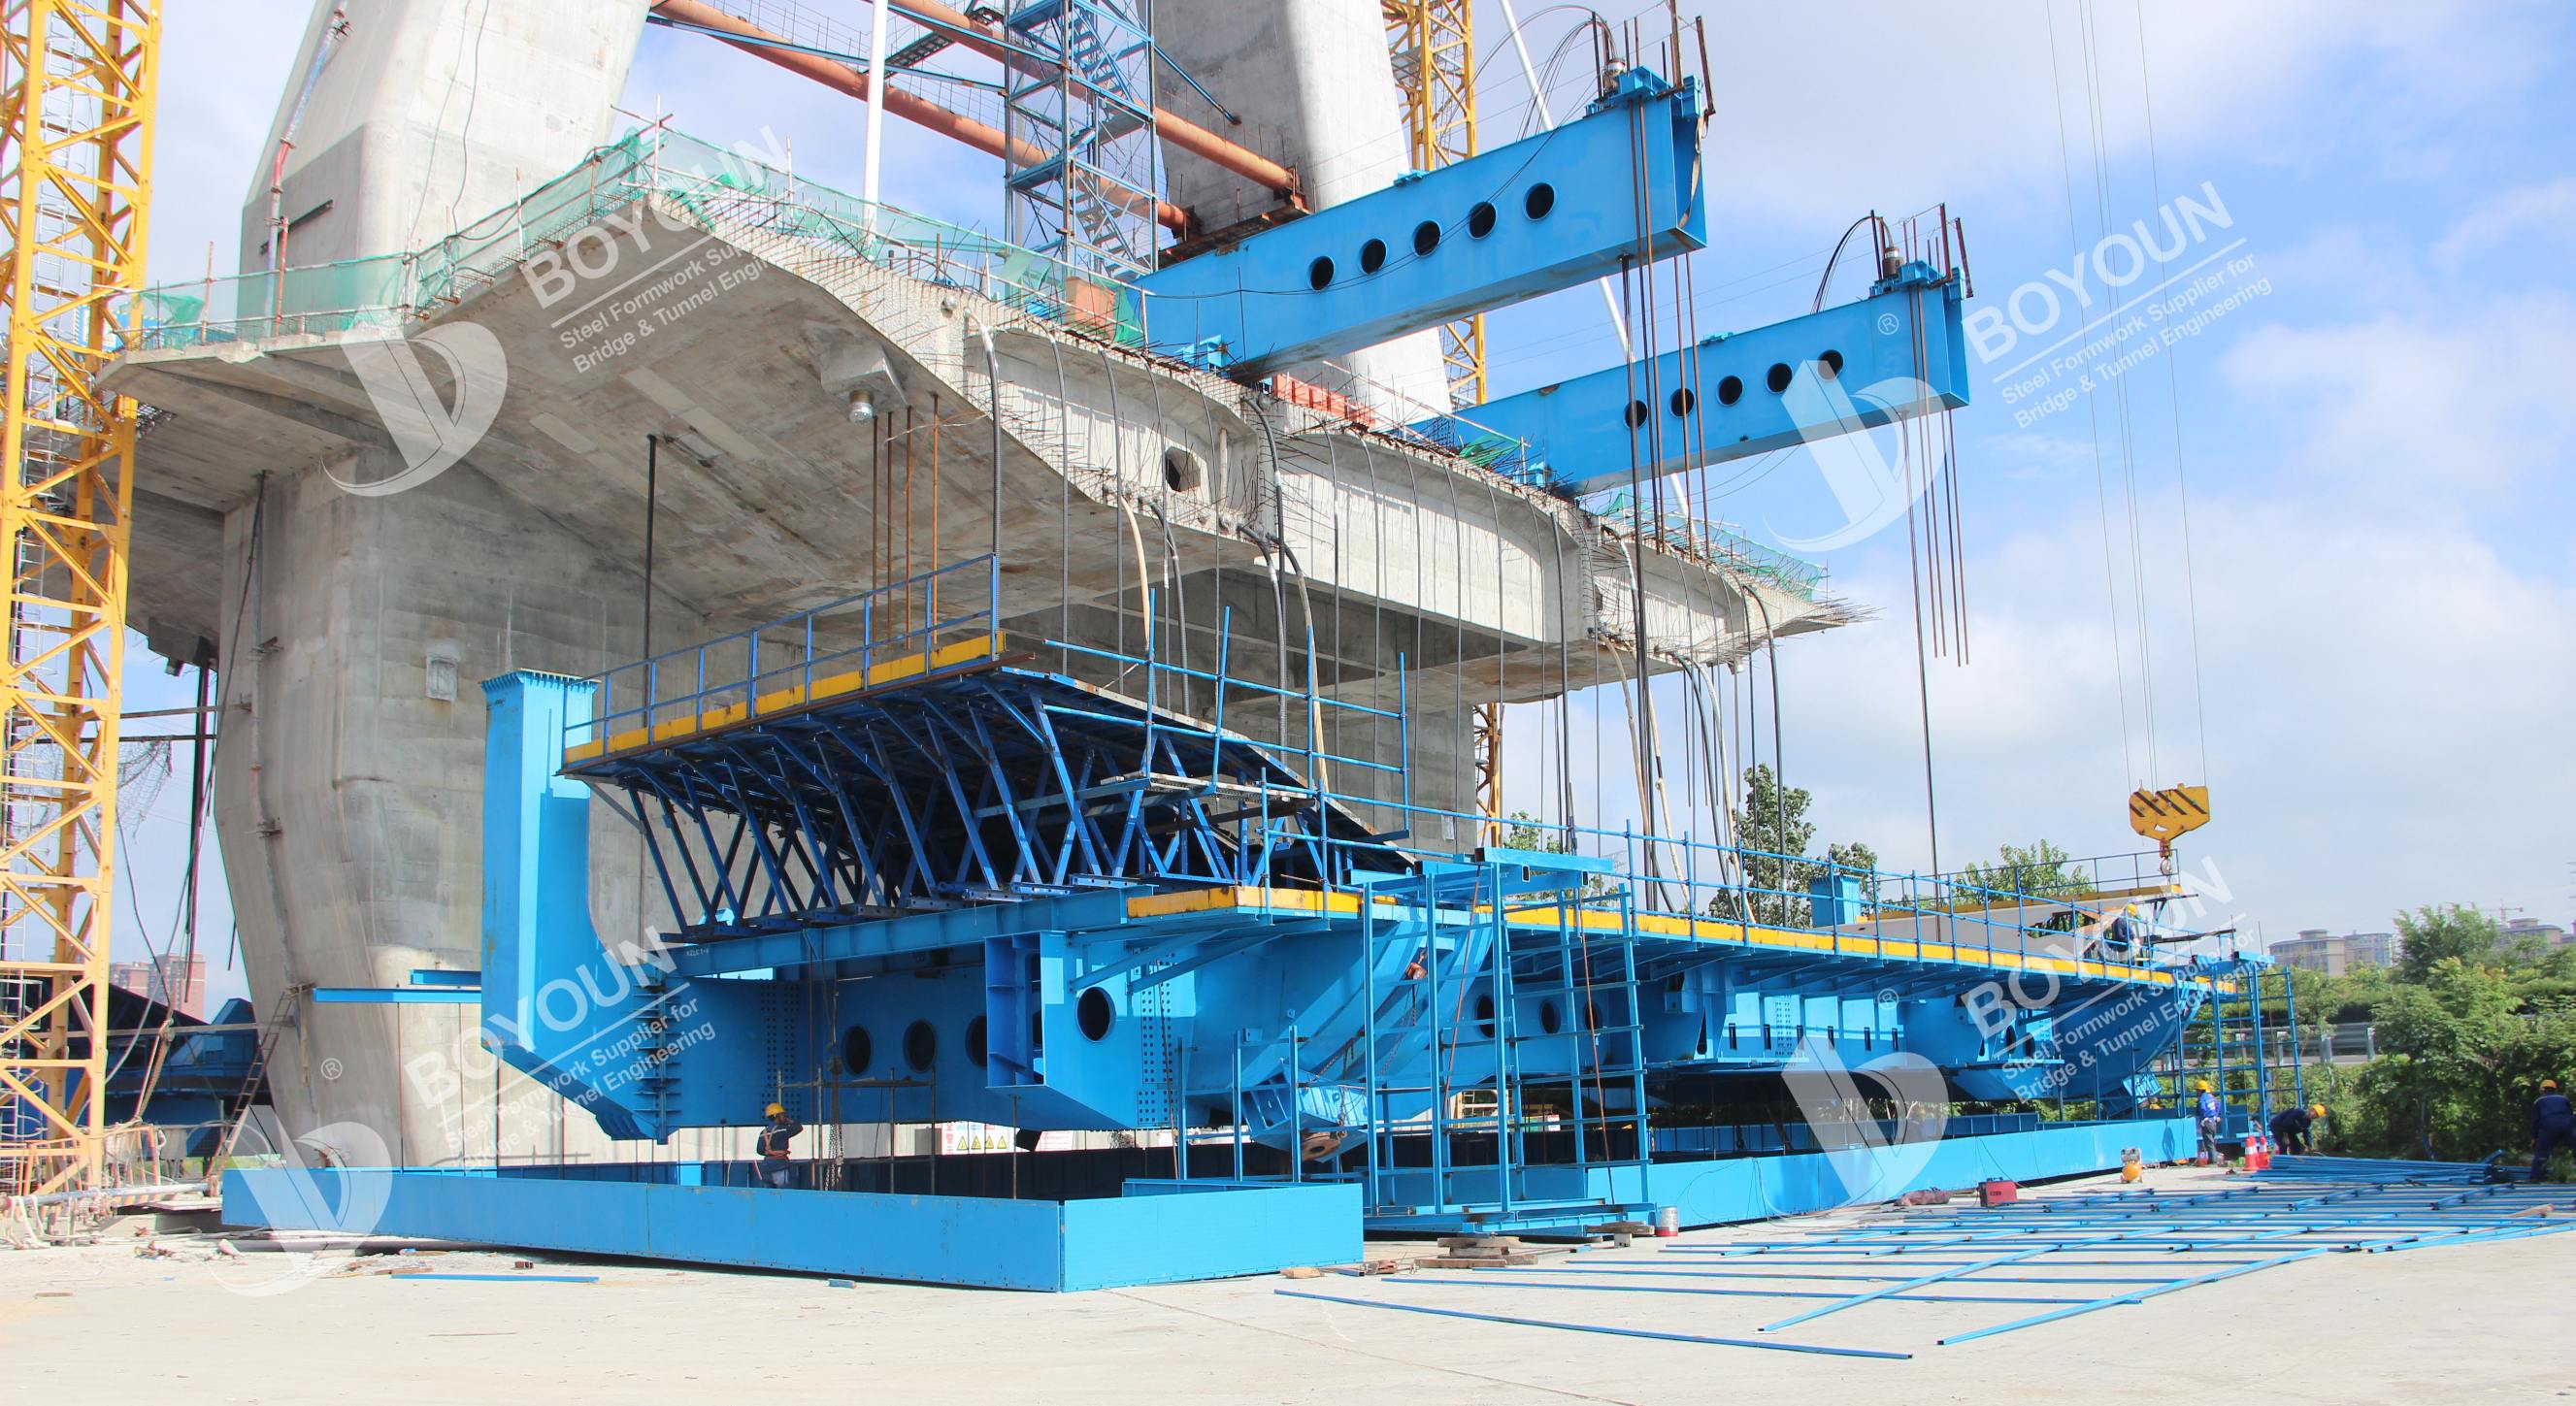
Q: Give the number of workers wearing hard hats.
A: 5